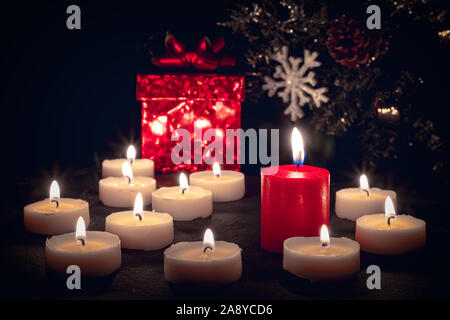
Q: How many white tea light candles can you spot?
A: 11